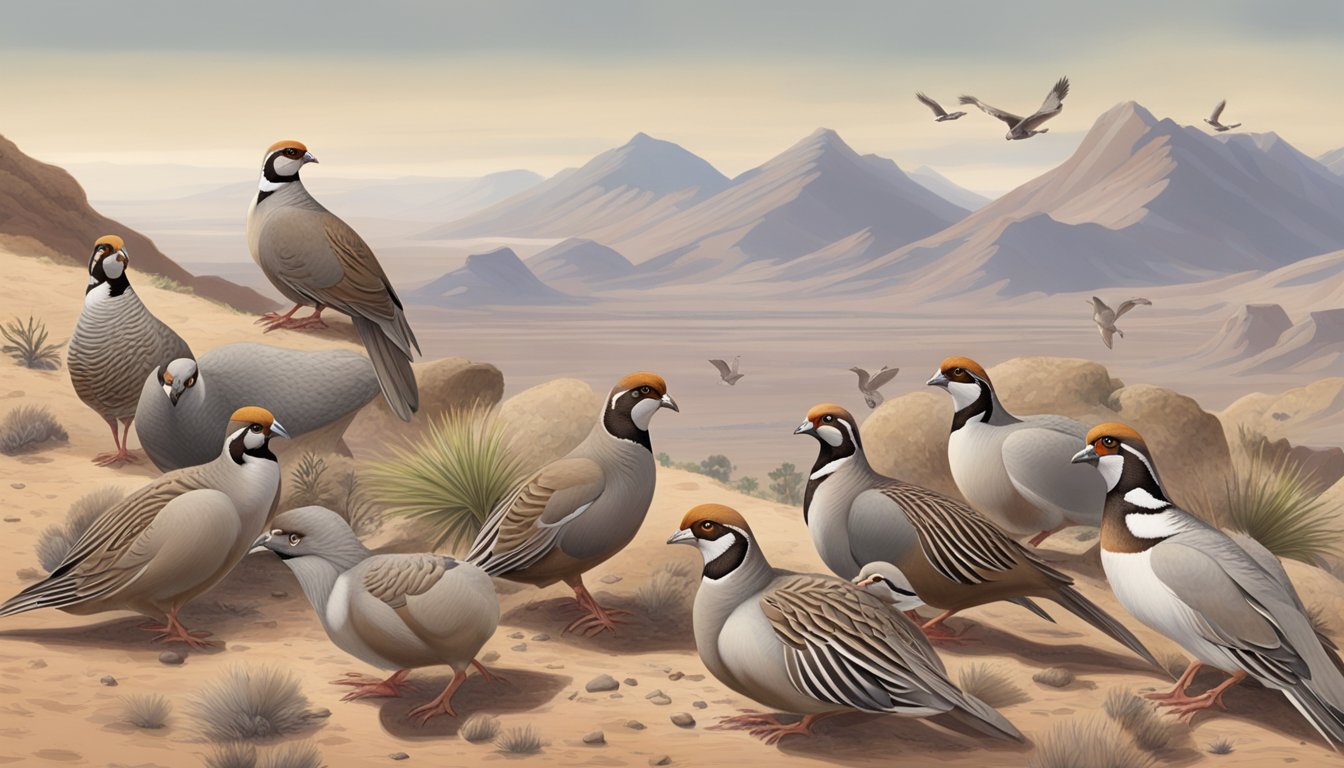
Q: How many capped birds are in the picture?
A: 8